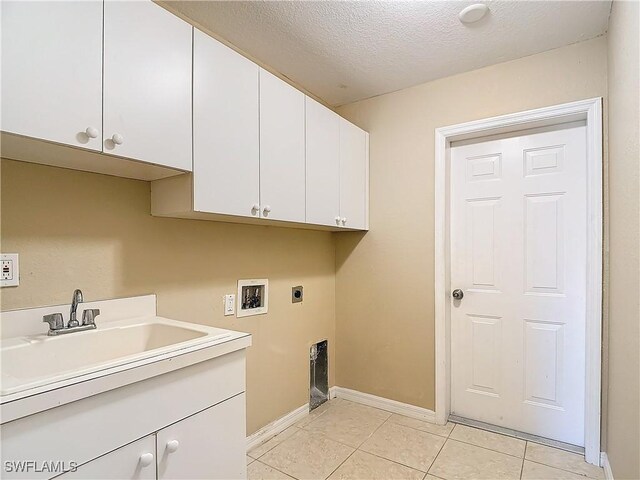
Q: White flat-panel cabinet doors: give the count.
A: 8